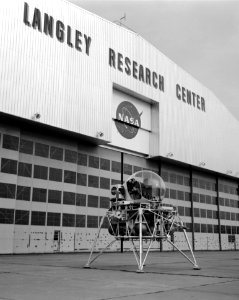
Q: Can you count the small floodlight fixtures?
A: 5